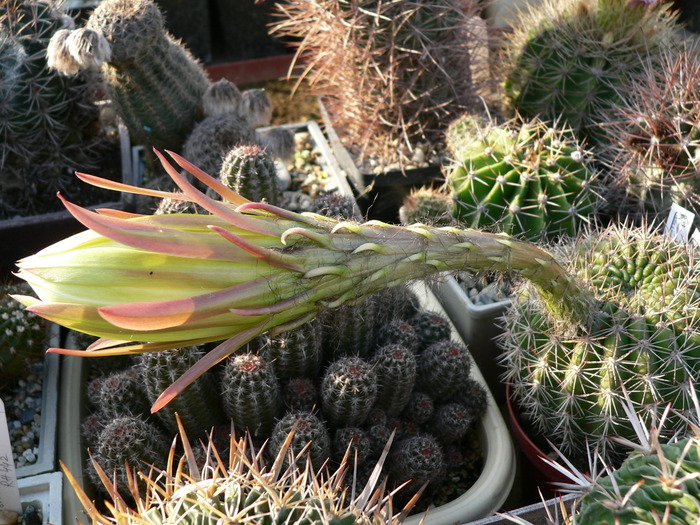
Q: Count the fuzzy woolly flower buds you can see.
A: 5